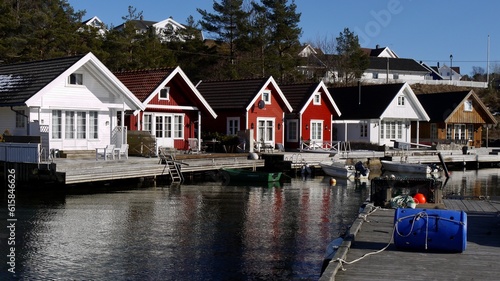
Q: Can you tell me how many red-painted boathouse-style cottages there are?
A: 3